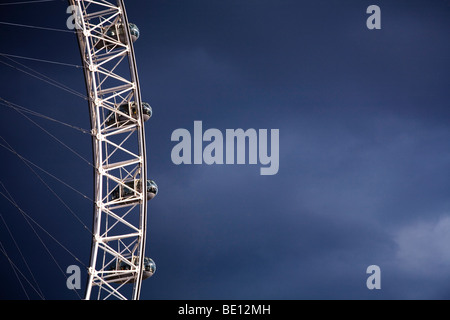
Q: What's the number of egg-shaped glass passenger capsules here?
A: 4